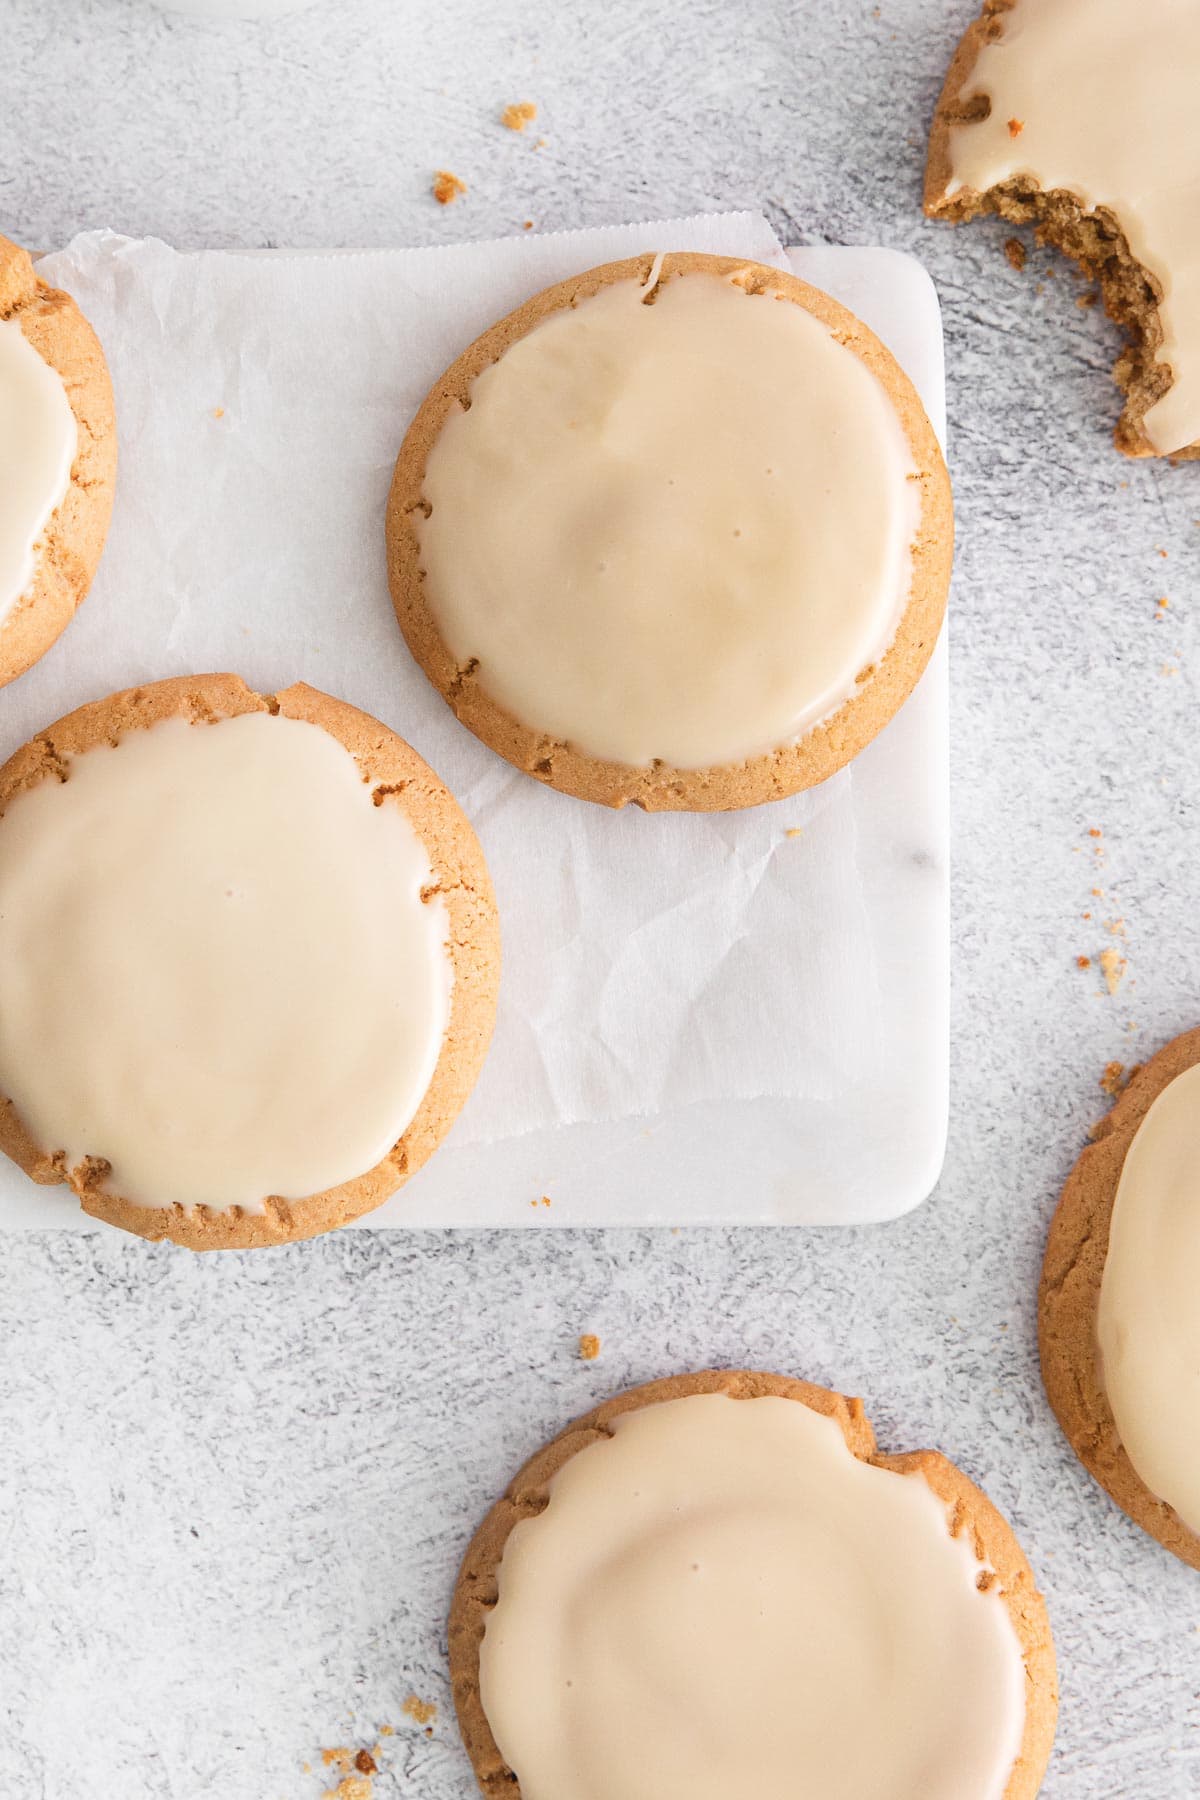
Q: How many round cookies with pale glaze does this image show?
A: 6